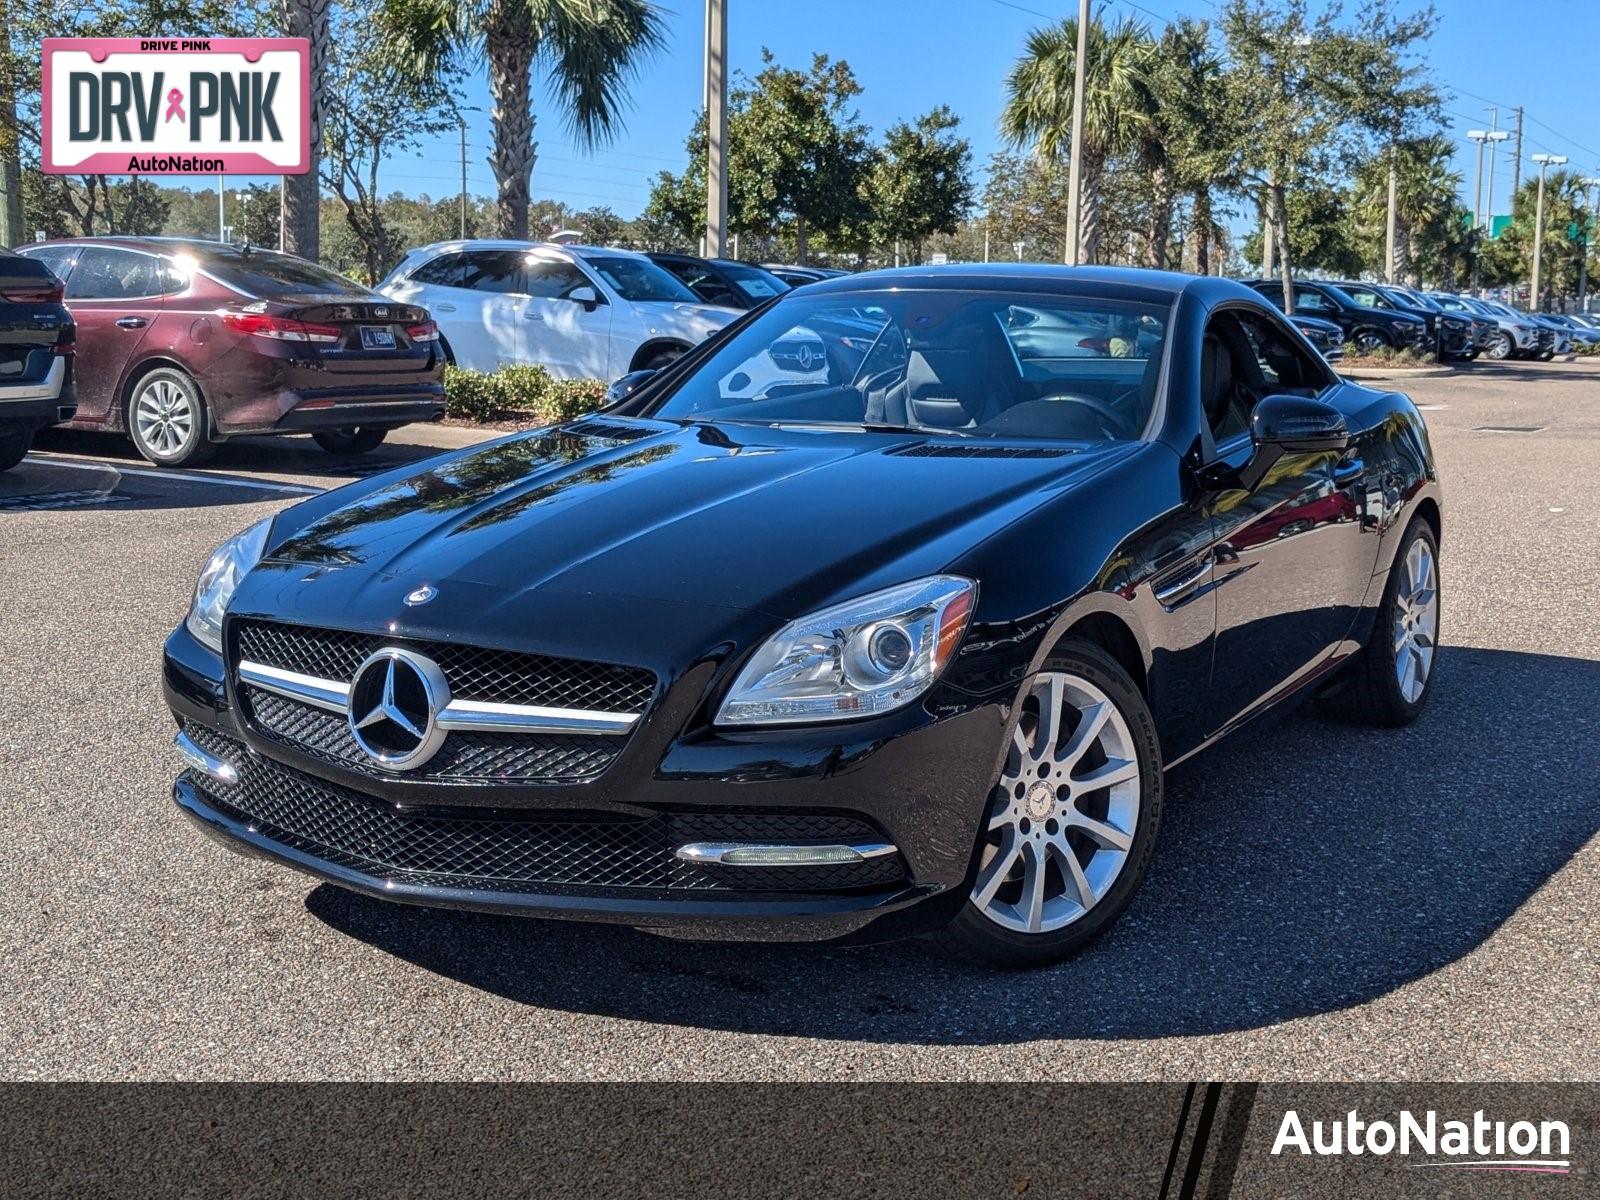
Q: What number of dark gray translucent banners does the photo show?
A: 1